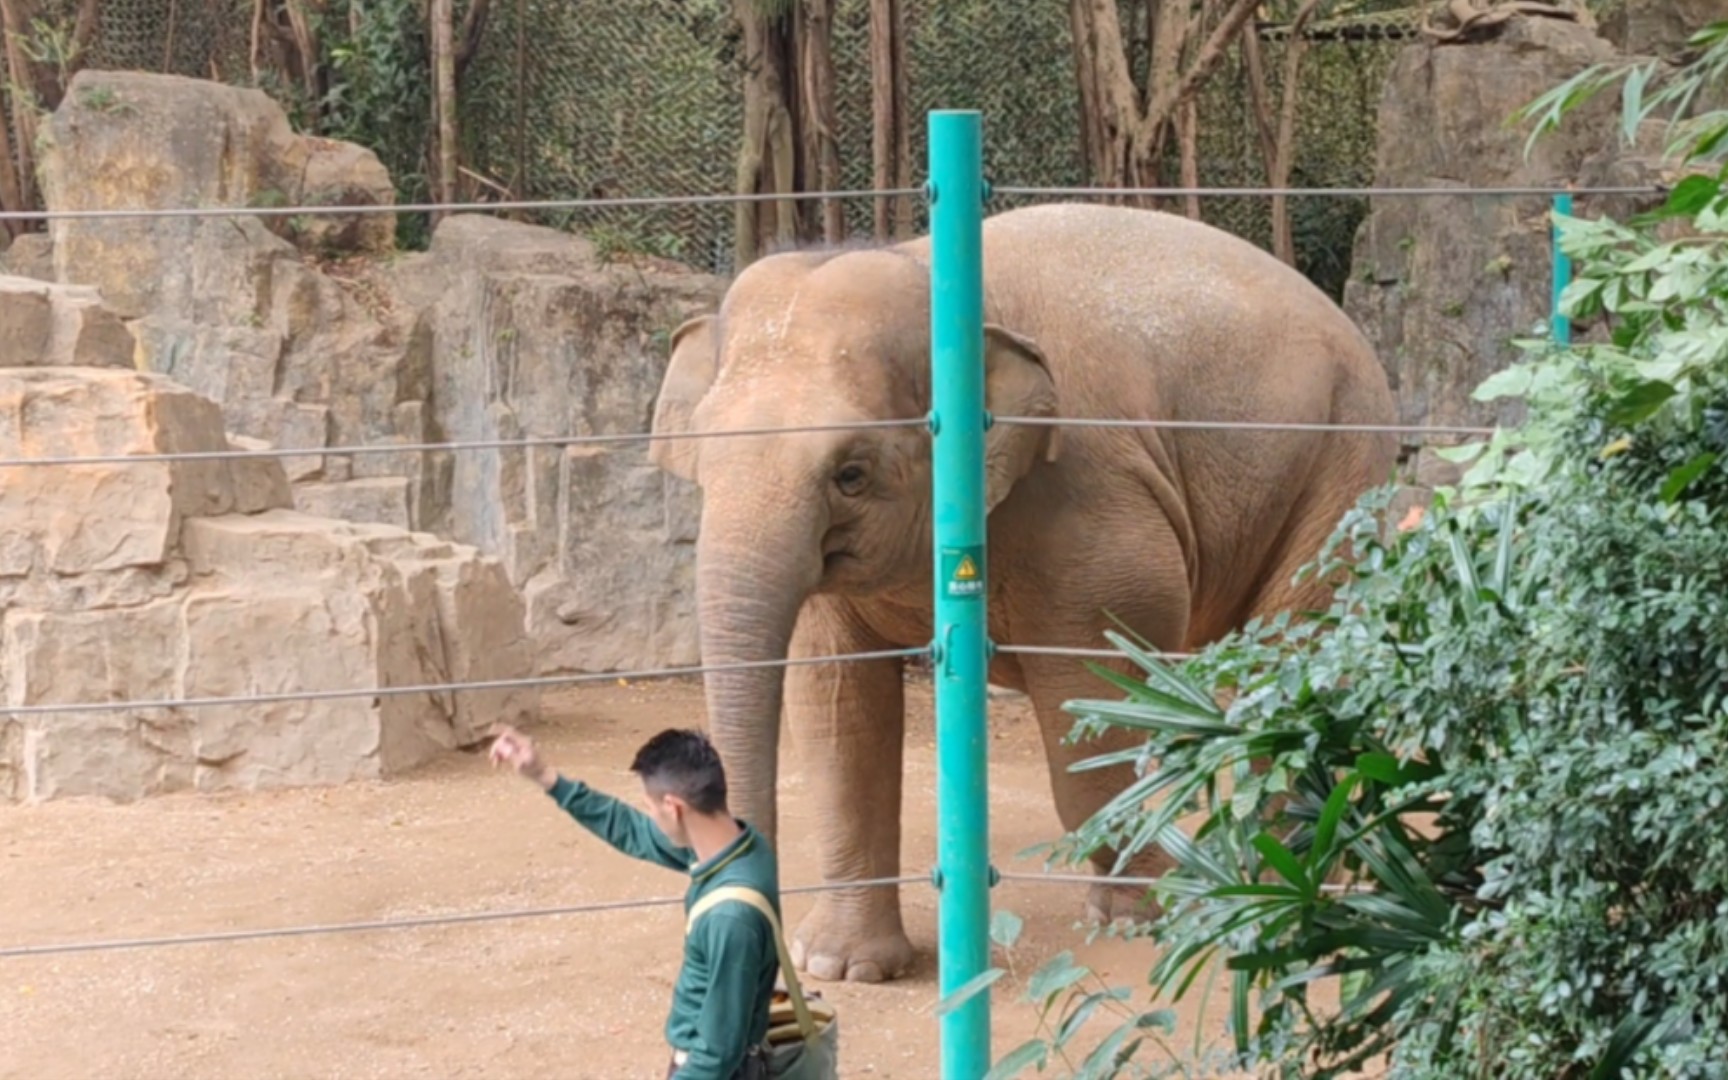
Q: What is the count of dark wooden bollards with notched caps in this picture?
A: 0